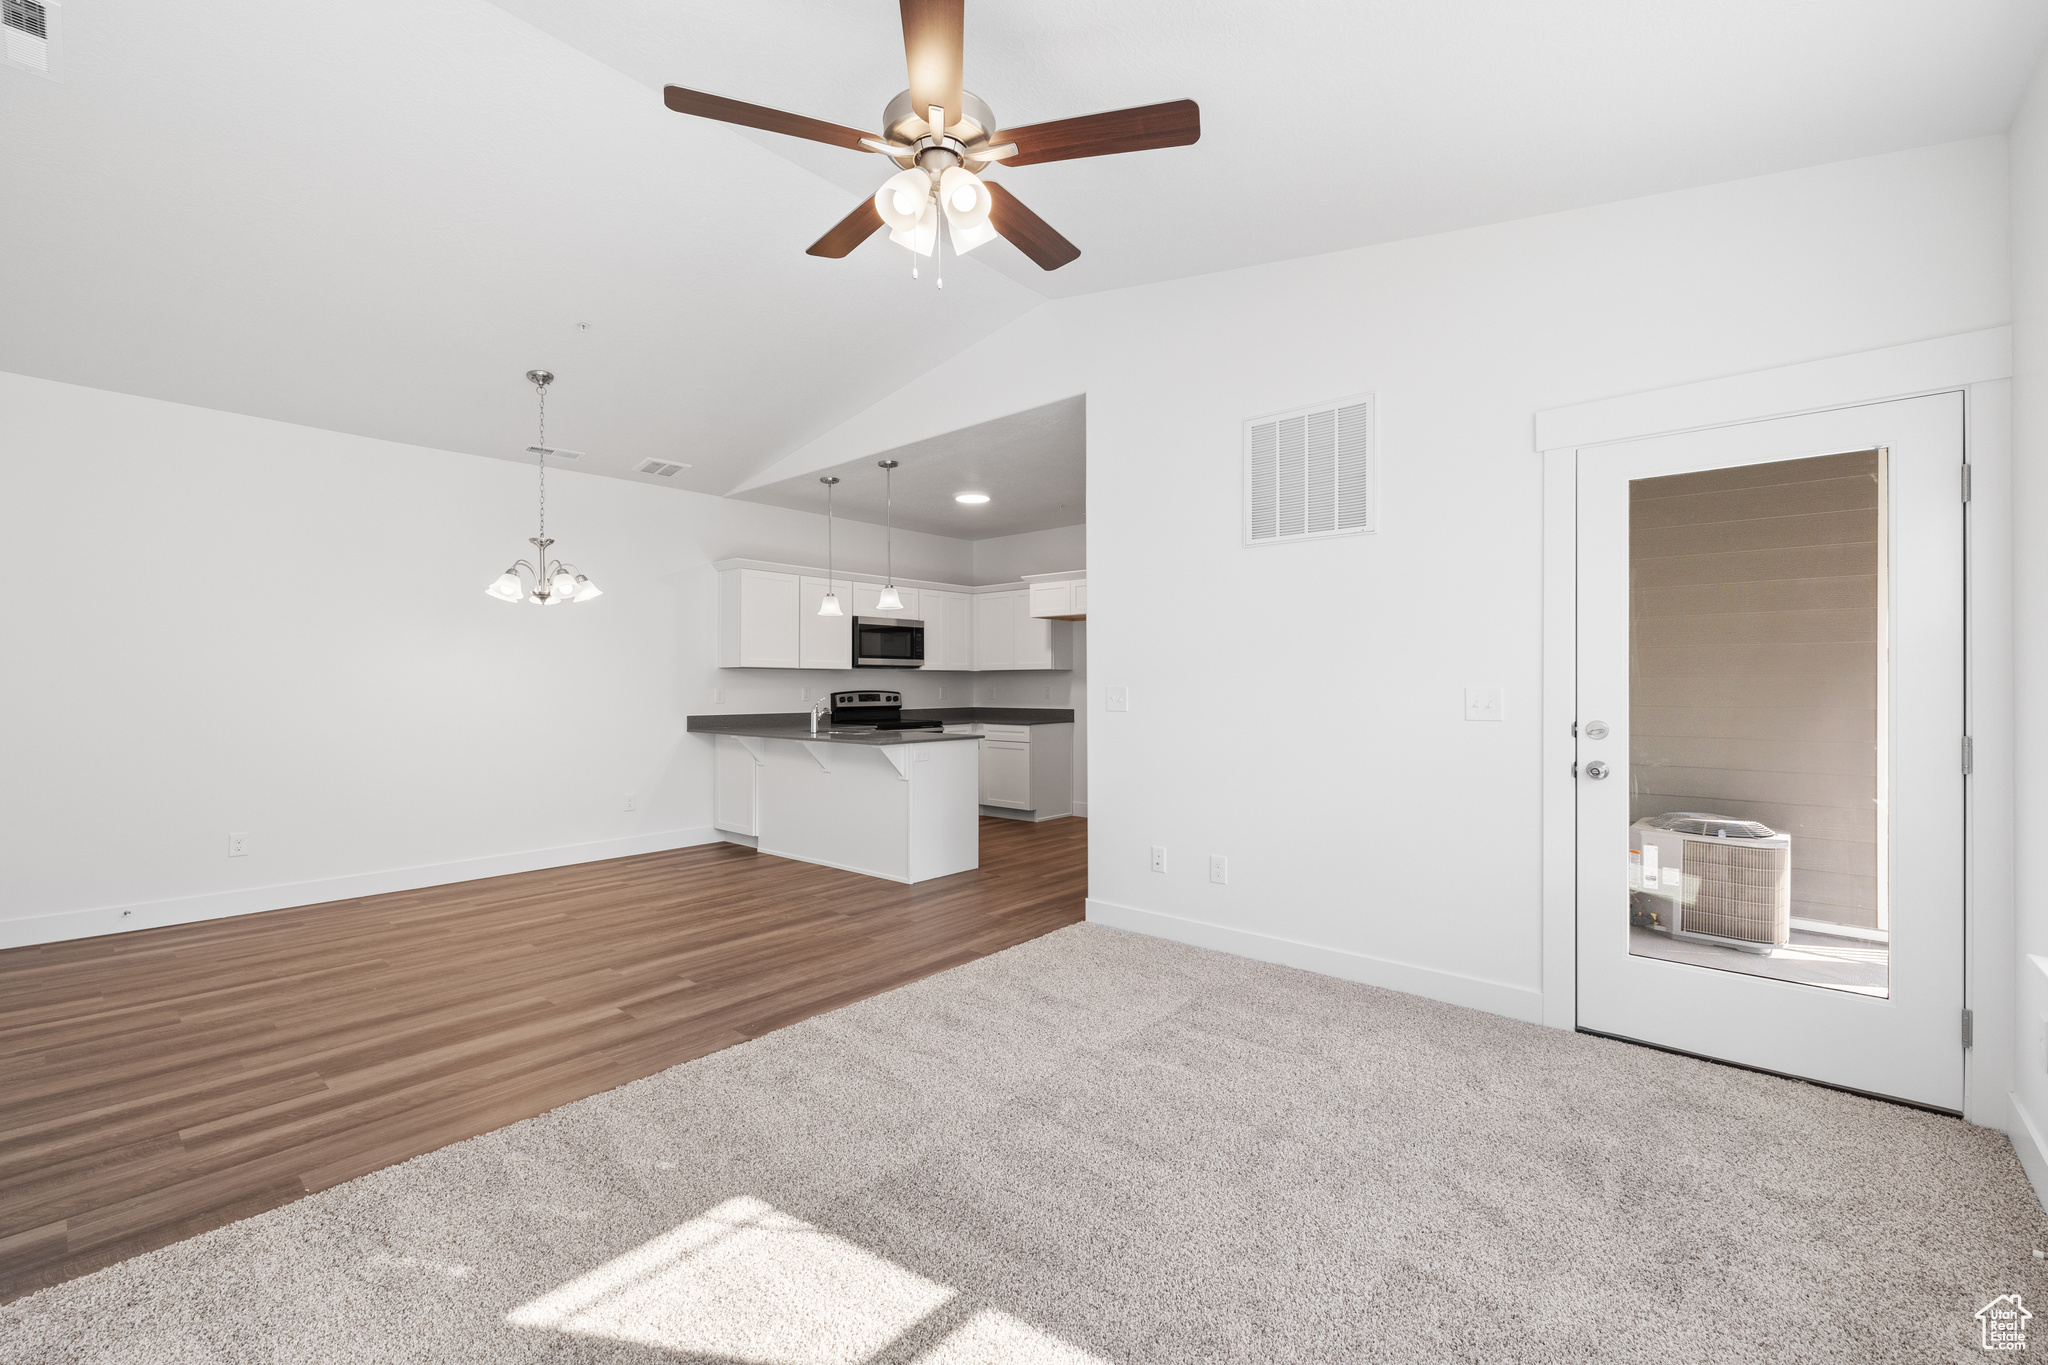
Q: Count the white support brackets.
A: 3